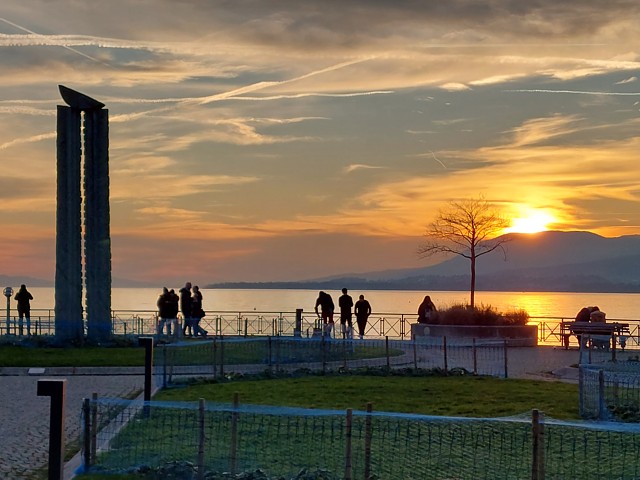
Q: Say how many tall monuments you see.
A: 1